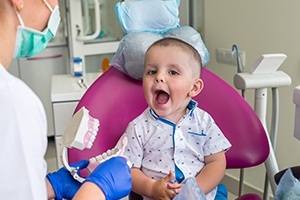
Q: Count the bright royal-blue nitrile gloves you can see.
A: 2